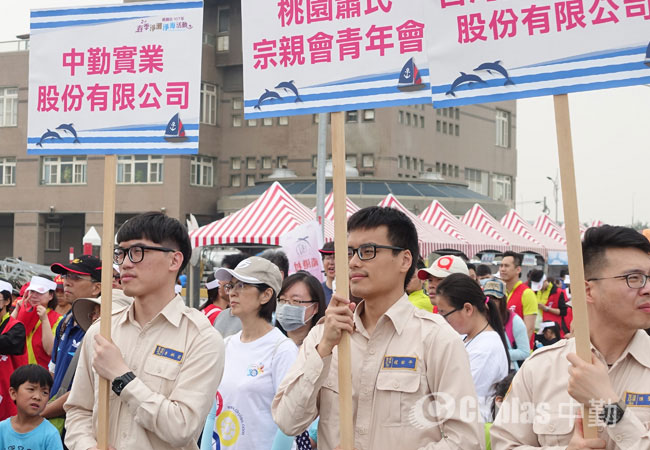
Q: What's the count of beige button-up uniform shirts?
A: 3